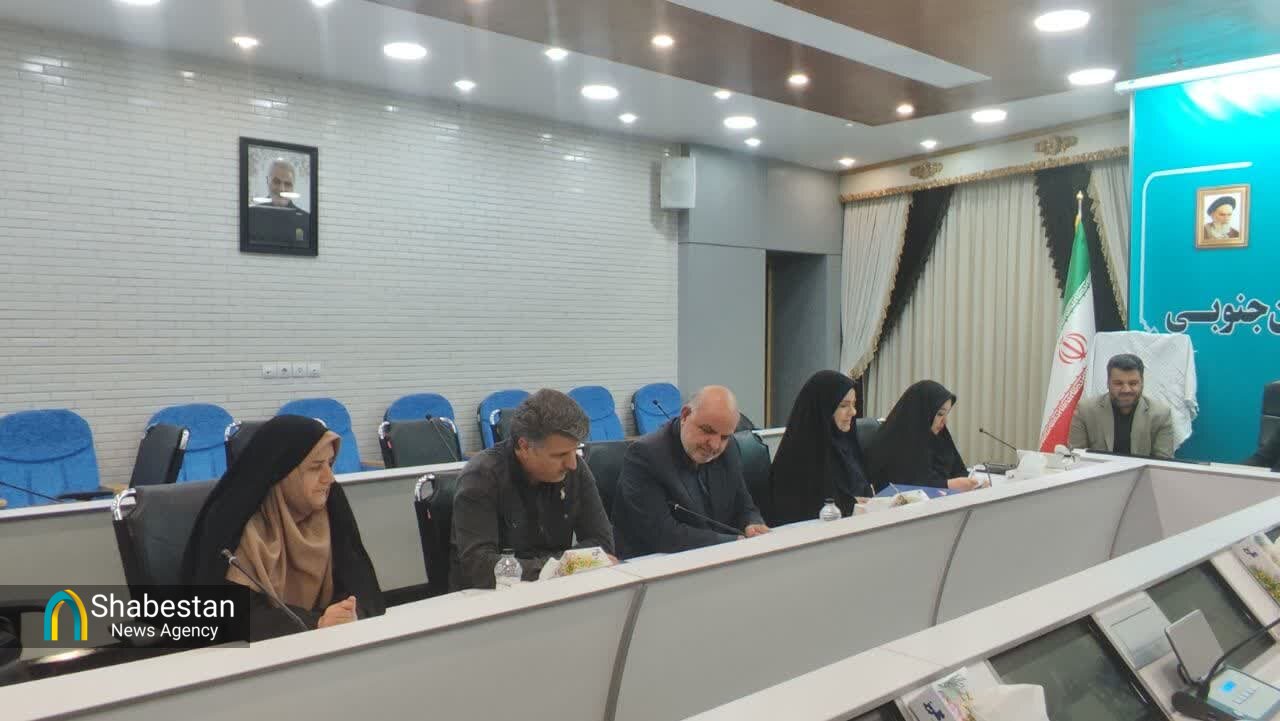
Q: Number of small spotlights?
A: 12